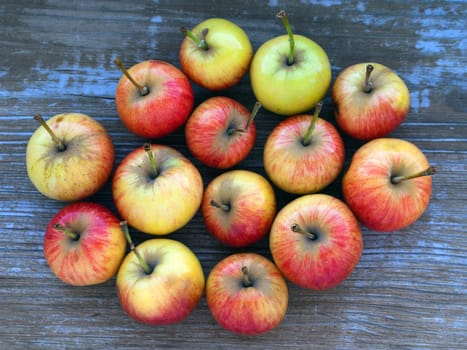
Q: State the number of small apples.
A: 14